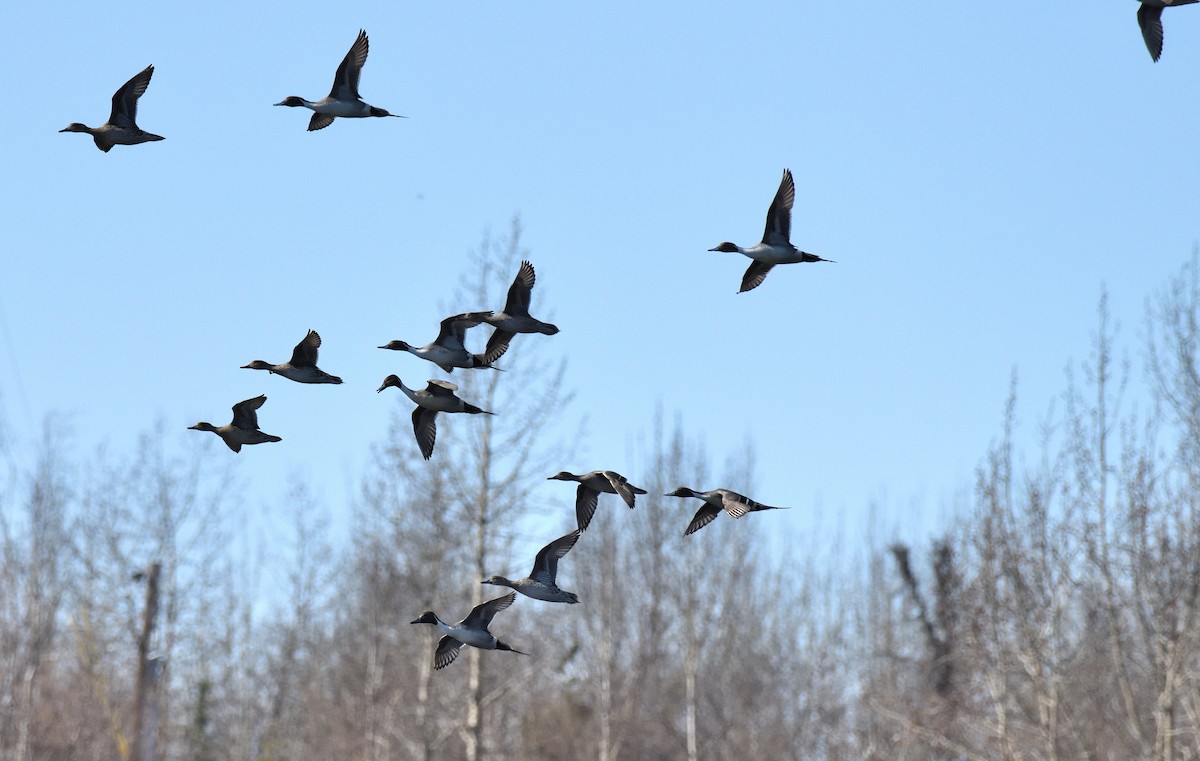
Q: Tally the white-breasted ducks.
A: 6